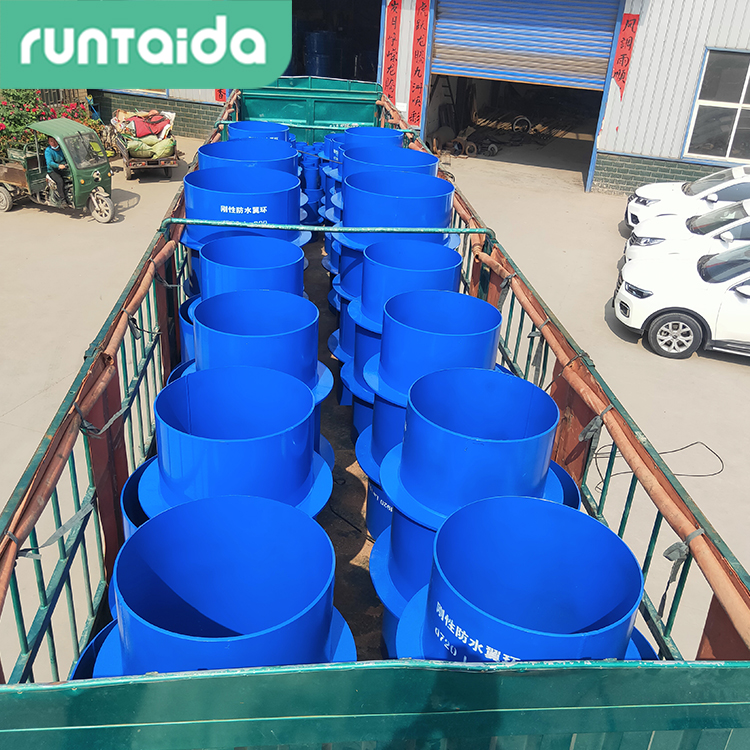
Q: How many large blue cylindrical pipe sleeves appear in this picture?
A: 14